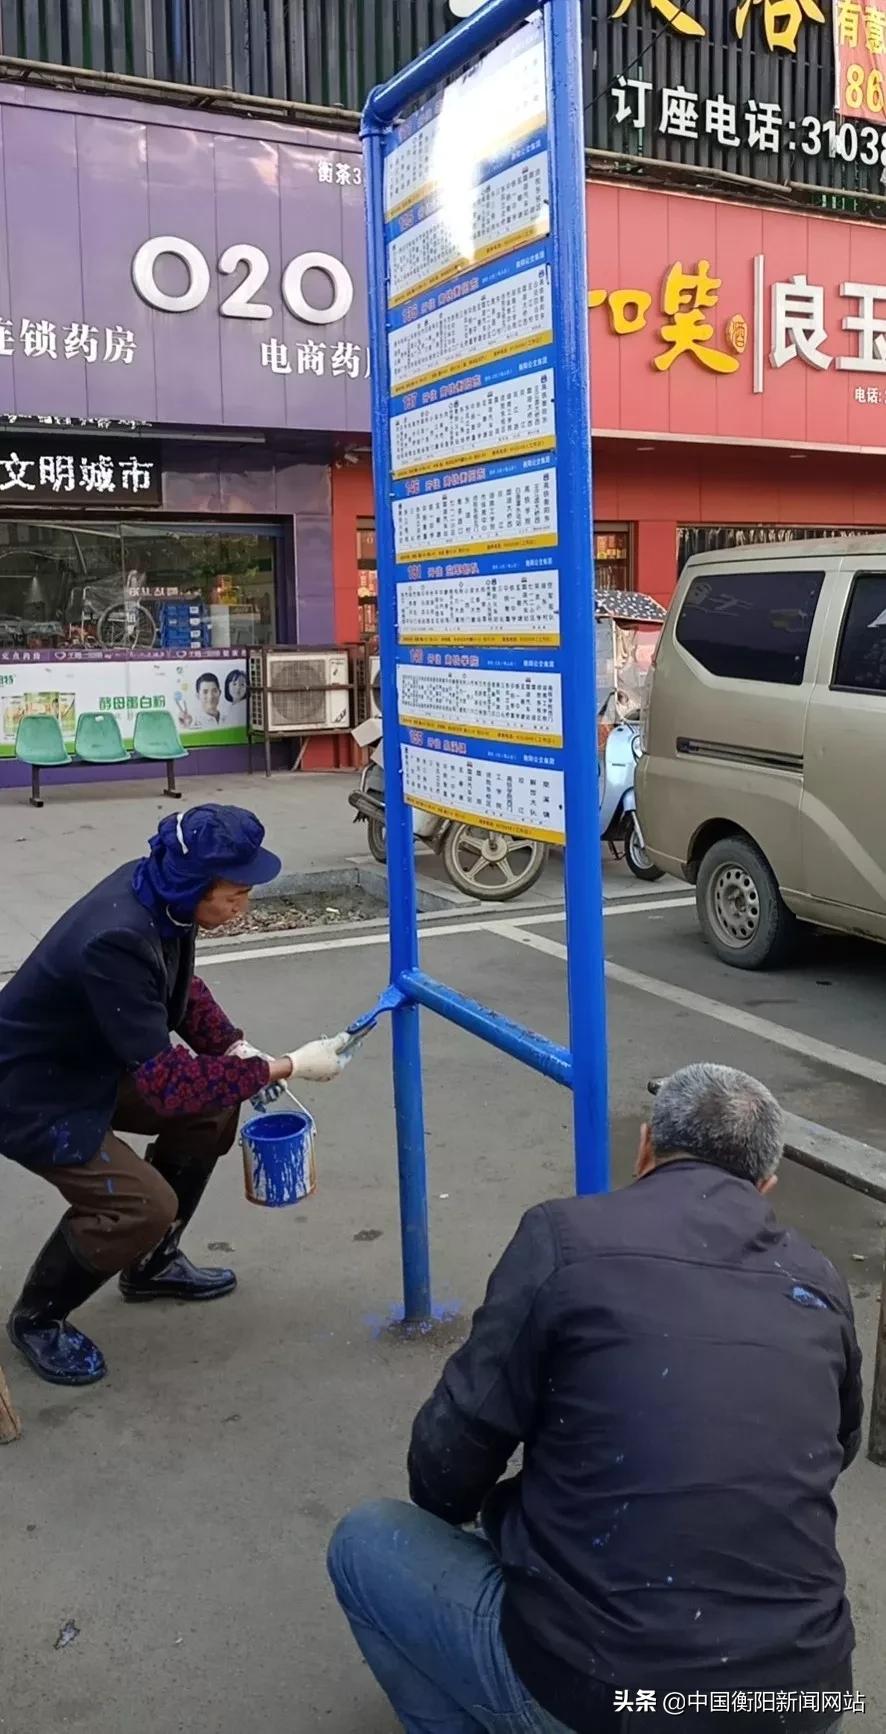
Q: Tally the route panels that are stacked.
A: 8